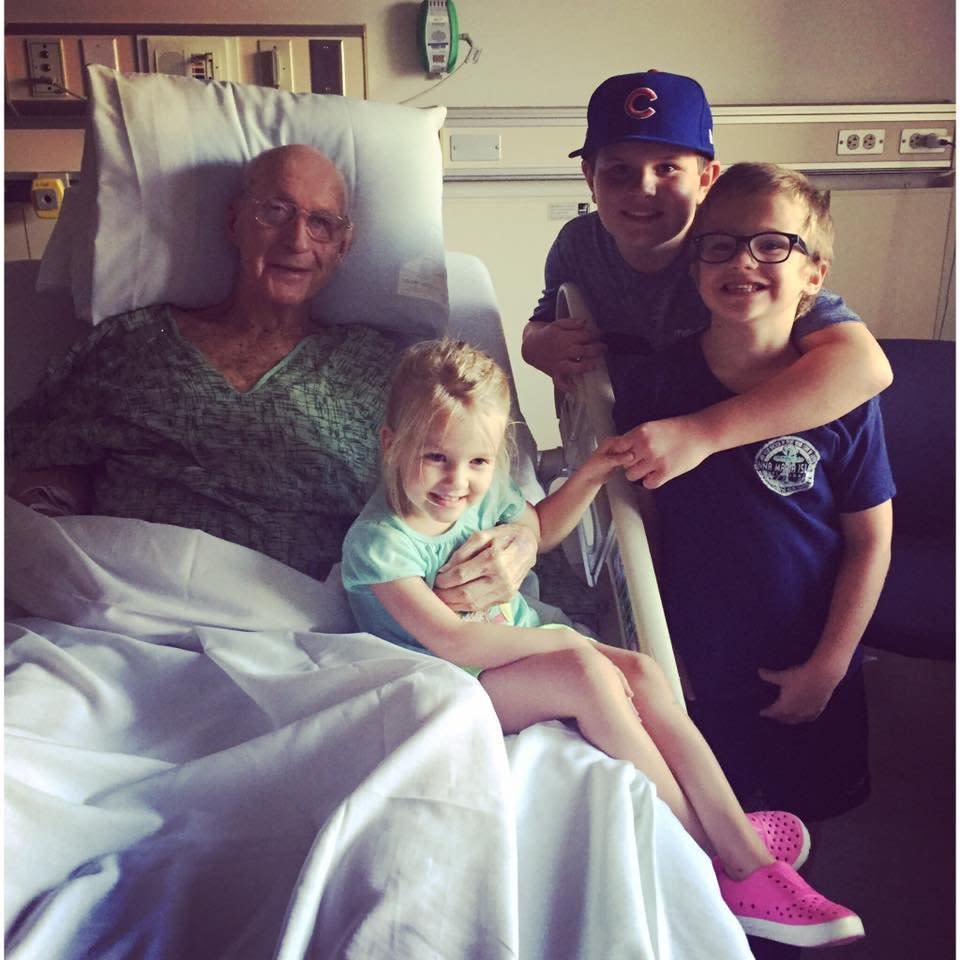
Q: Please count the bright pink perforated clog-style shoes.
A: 2